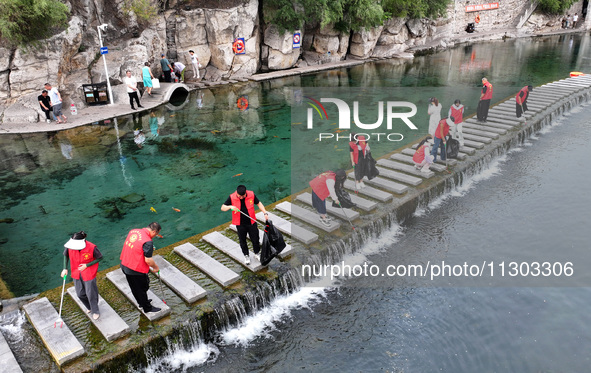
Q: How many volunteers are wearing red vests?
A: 10